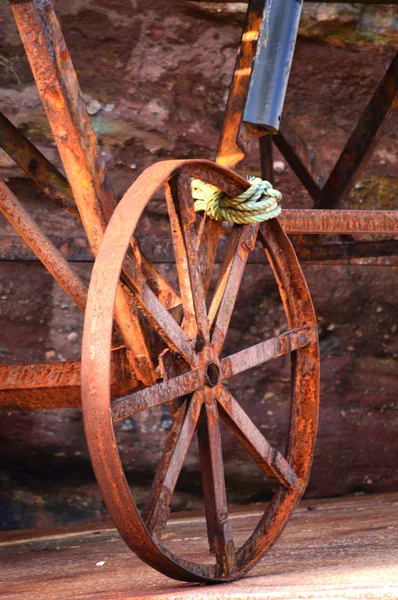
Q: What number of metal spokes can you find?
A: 8